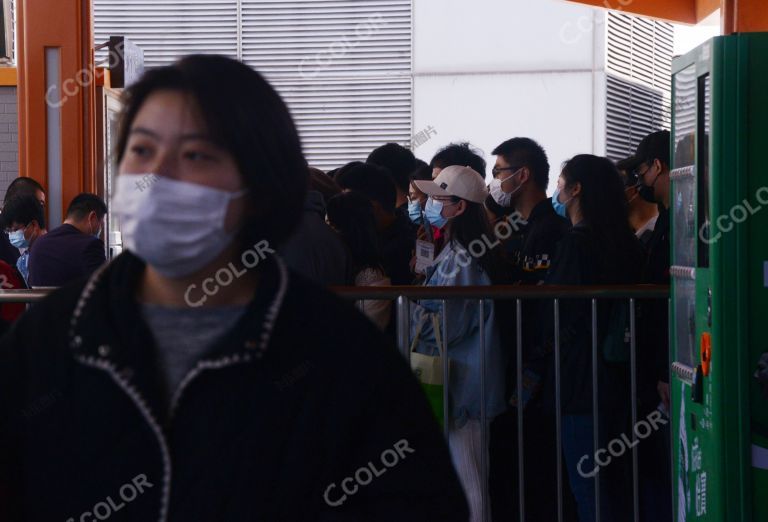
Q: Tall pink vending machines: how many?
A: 0